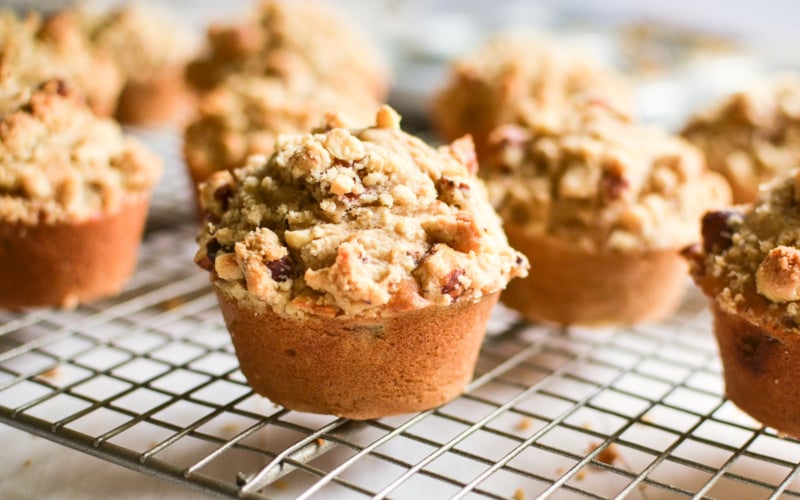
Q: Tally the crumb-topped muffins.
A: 10